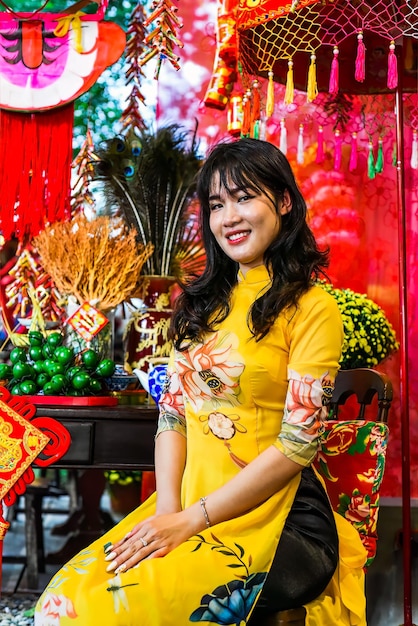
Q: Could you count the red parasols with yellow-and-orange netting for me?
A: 1